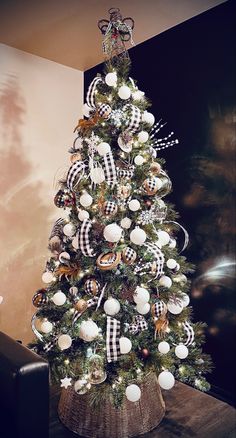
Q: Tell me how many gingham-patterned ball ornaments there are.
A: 8